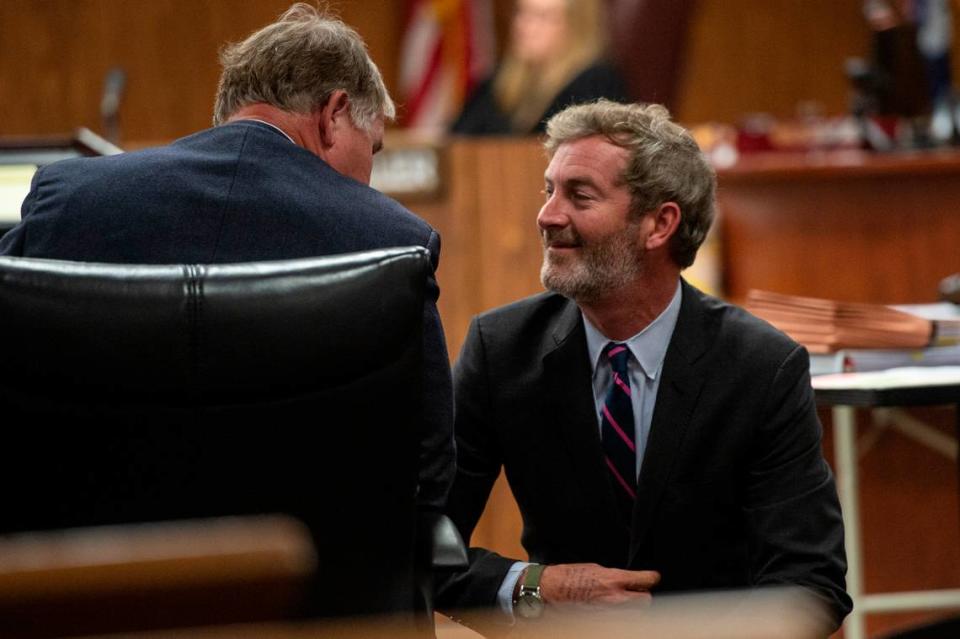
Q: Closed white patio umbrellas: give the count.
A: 0